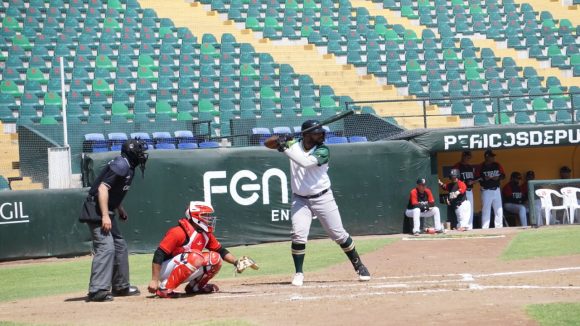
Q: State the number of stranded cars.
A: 0